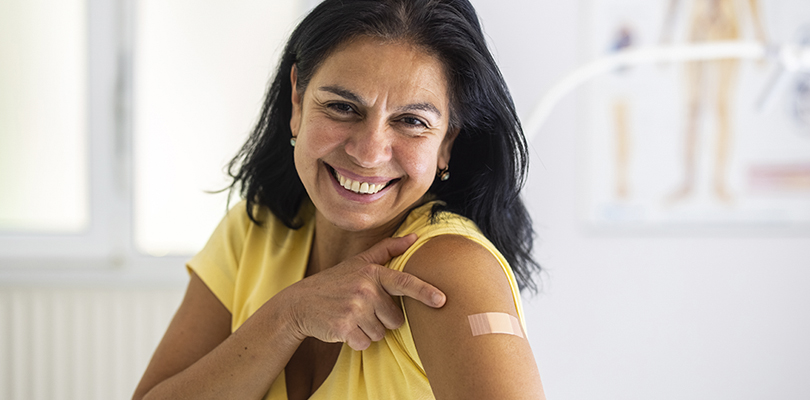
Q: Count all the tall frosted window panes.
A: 2